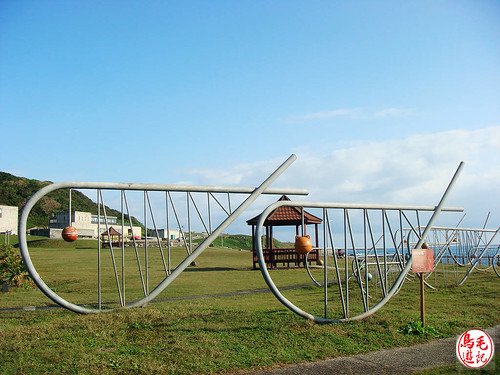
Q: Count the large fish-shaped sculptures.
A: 2